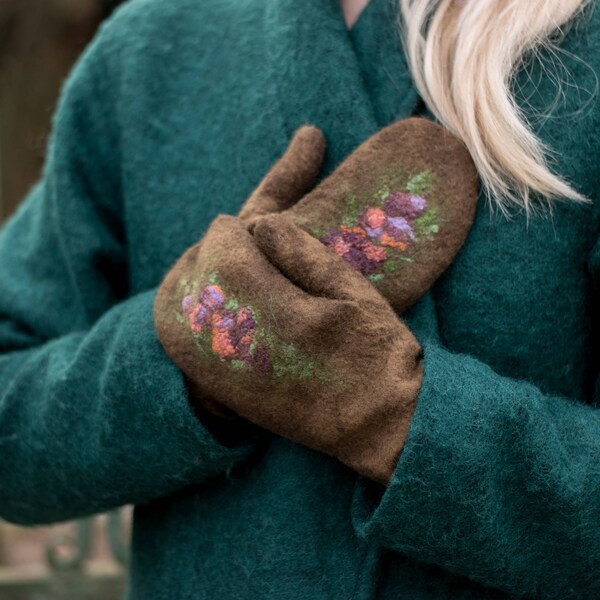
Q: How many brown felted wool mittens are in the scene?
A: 2